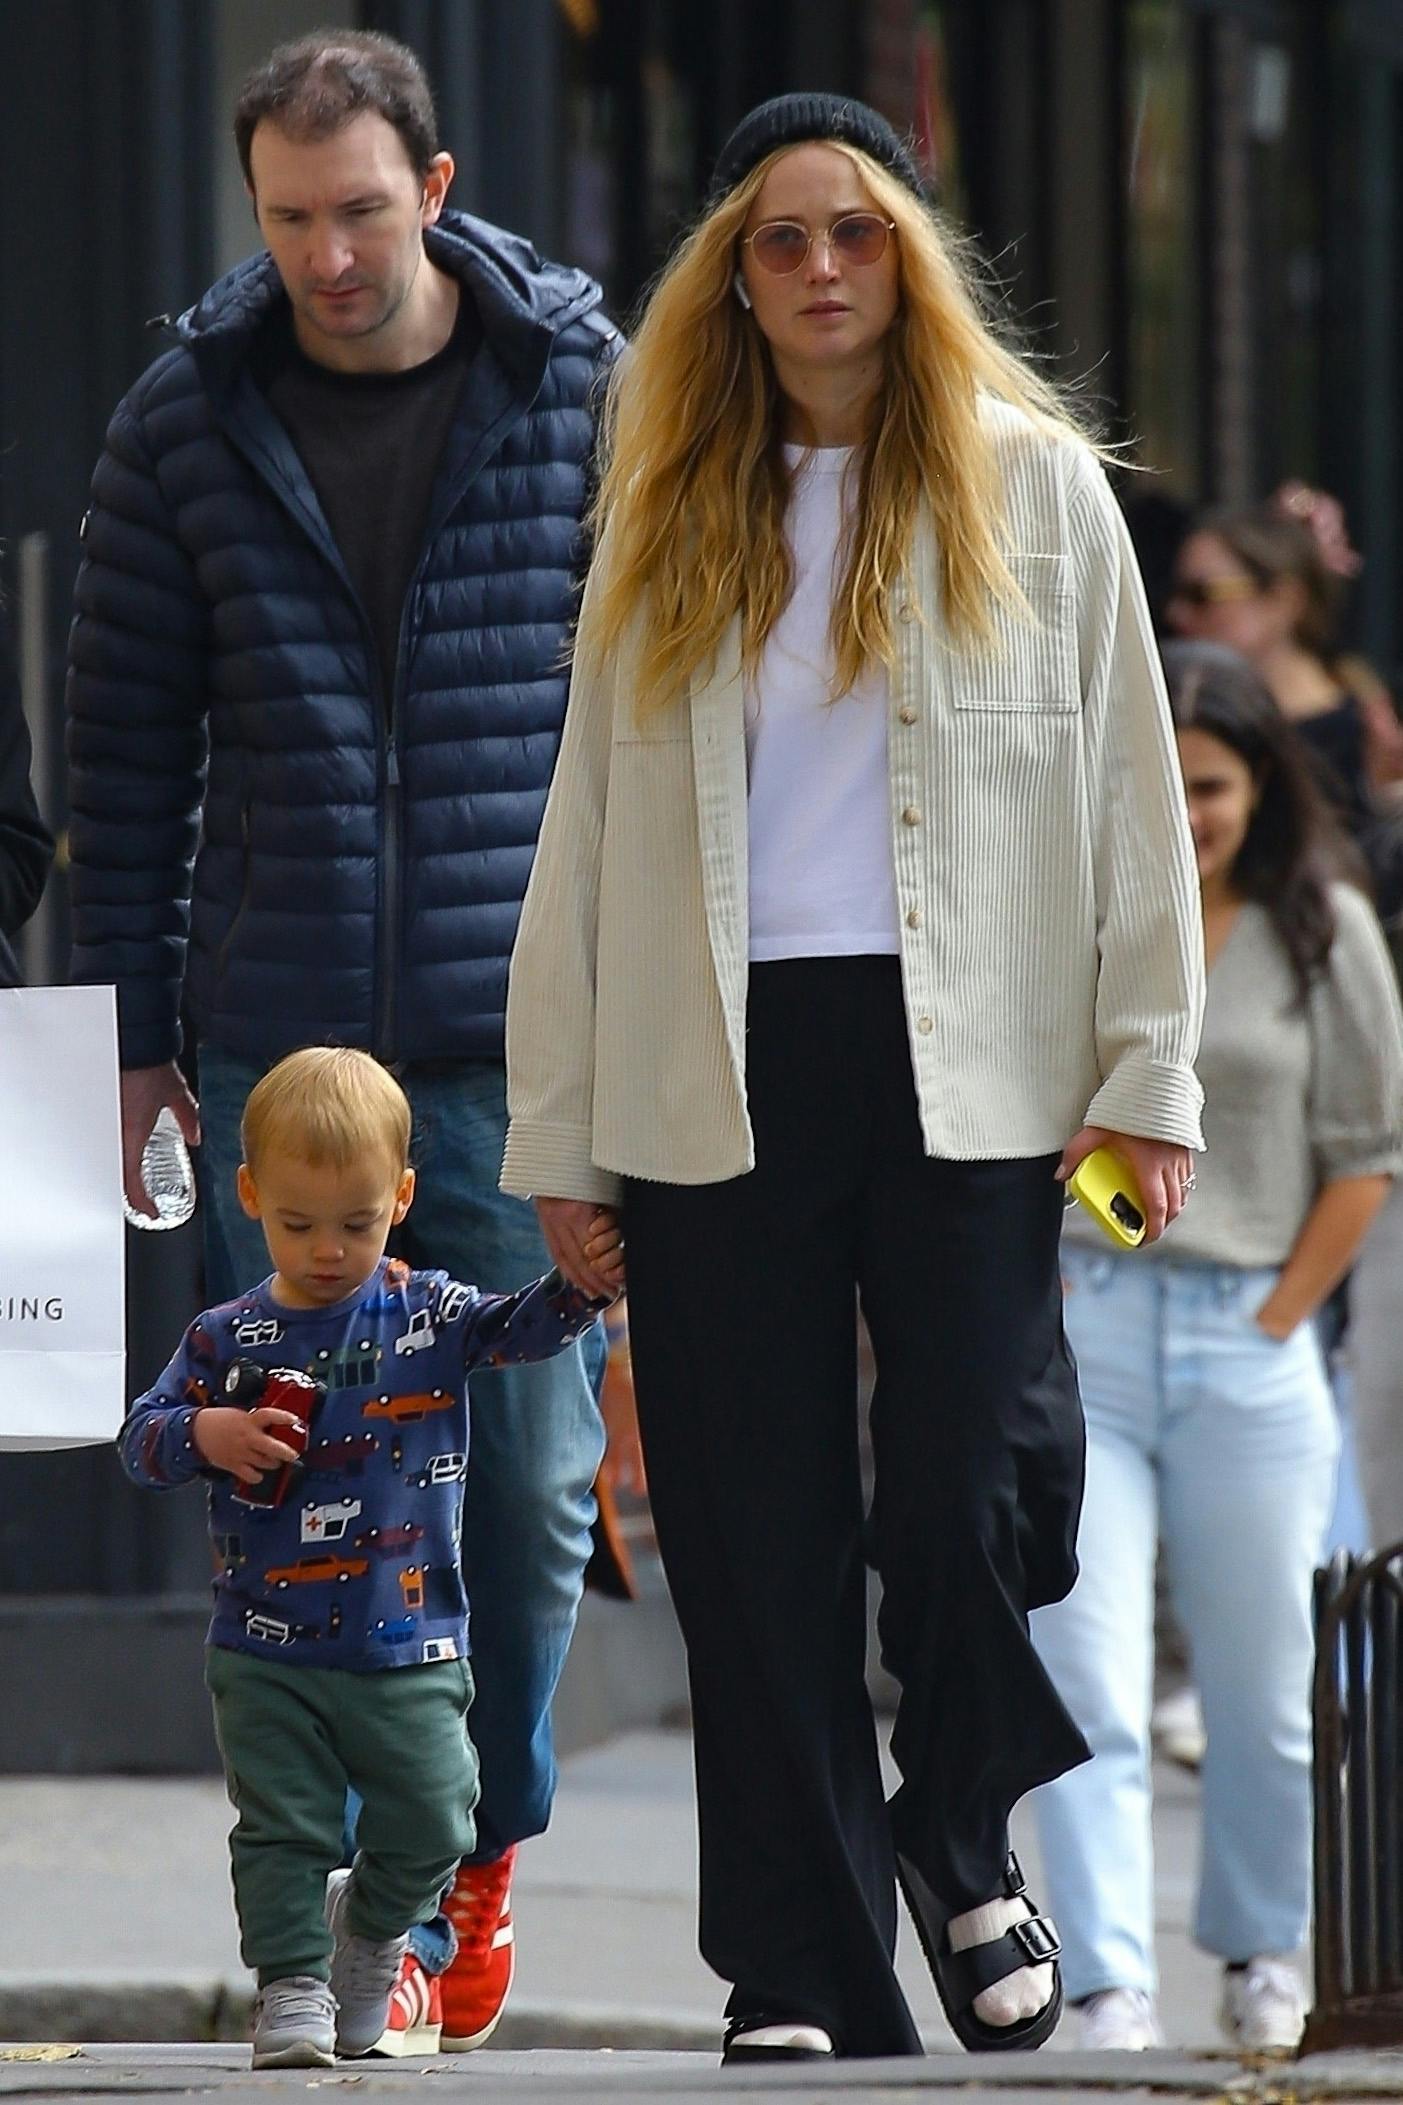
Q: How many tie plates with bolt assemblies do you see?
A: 0